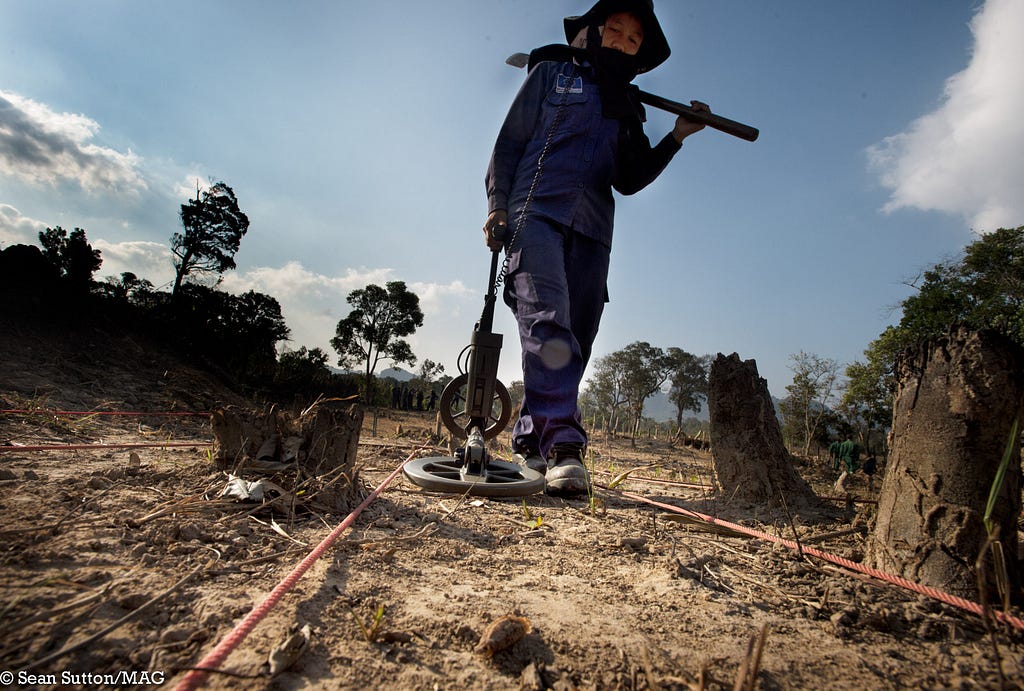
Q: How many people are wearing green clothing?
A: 2